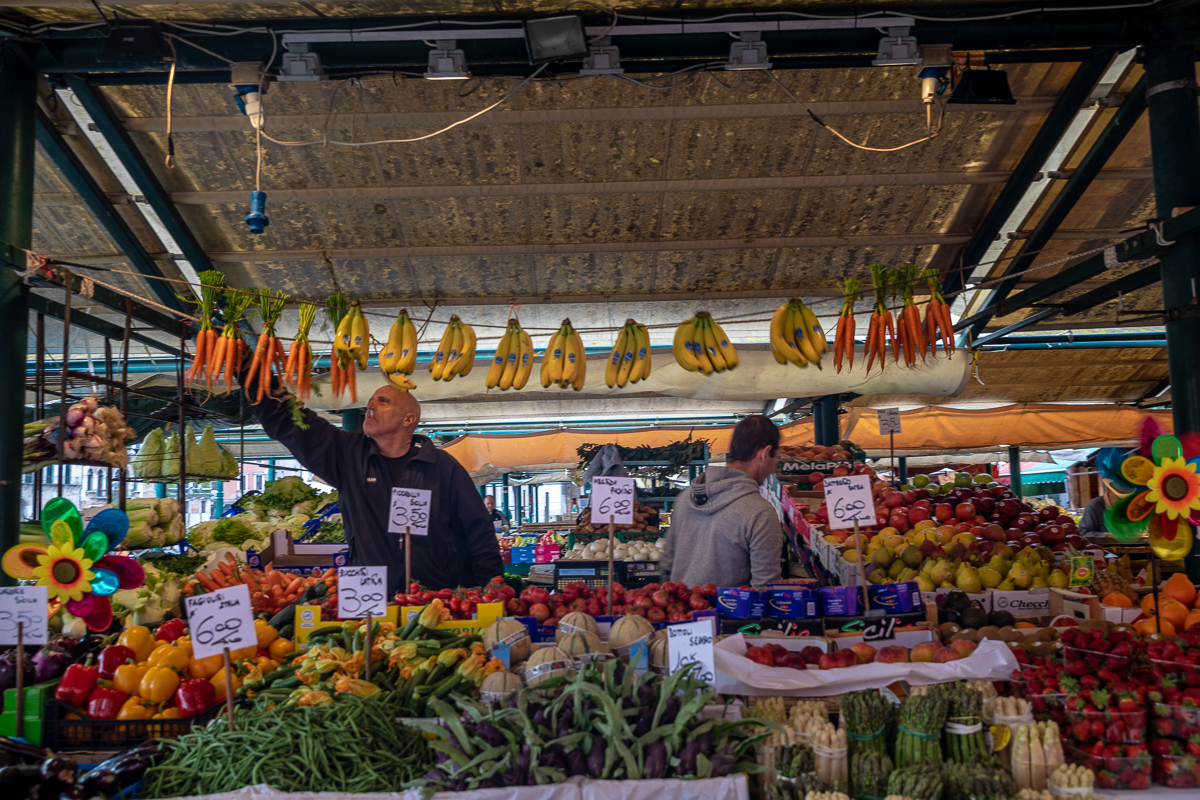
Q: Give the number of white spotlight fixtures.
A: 5